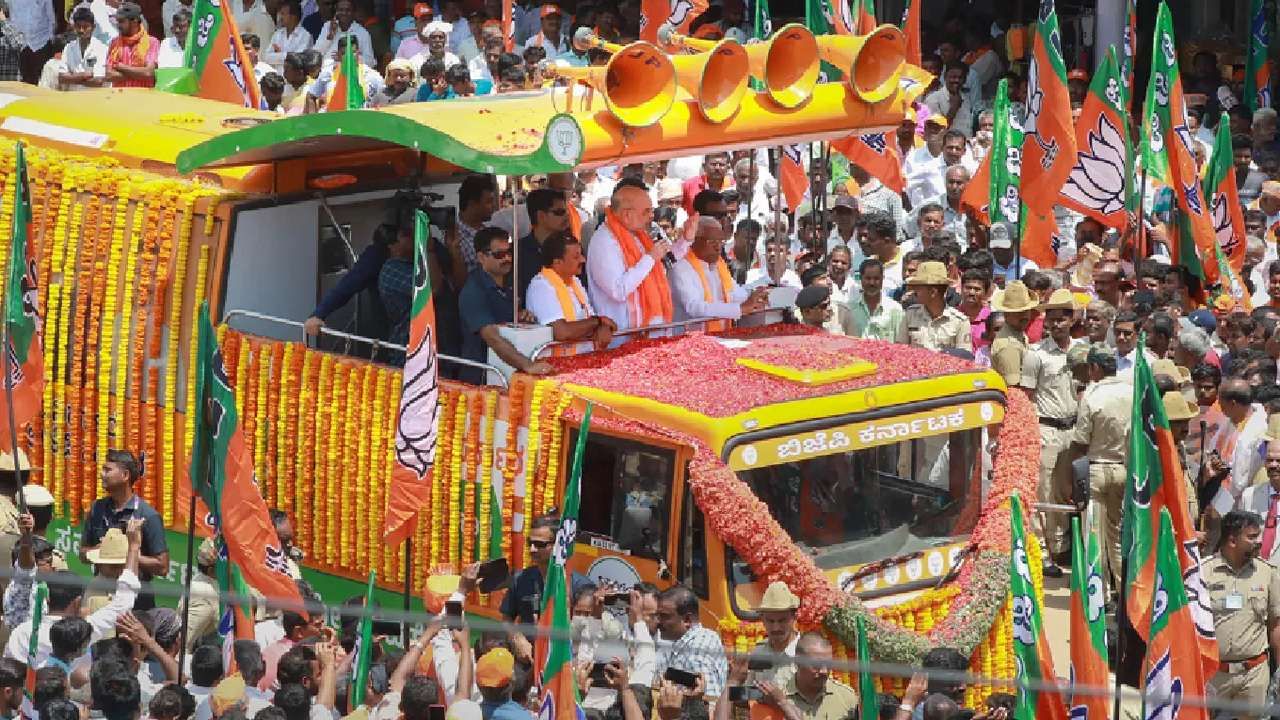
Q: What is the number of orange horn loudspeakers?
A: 4